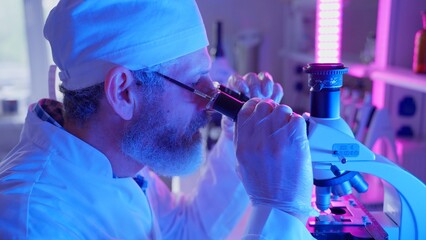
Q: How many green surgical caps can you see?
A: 0